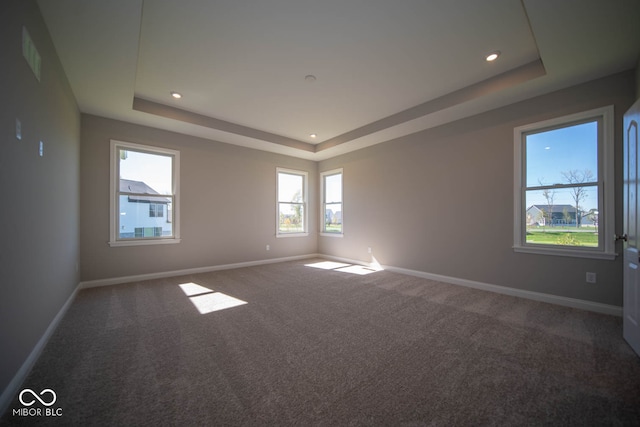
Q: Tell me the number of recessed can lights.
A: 3